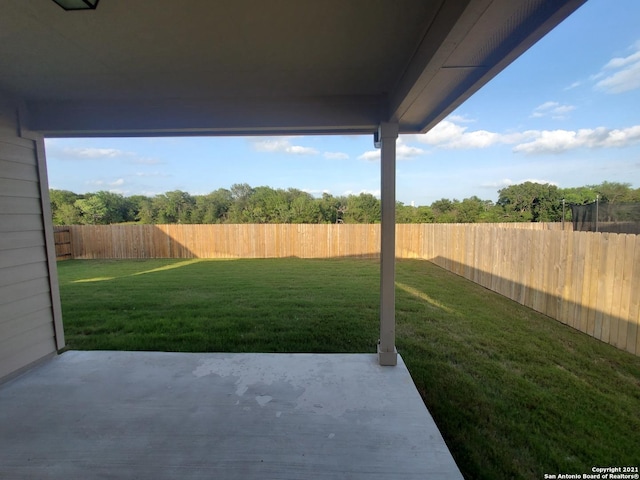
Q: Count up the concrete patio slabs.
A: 1